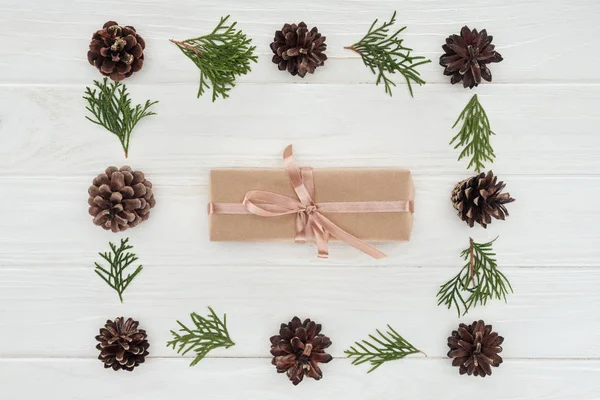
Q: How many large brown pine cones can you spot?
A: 8